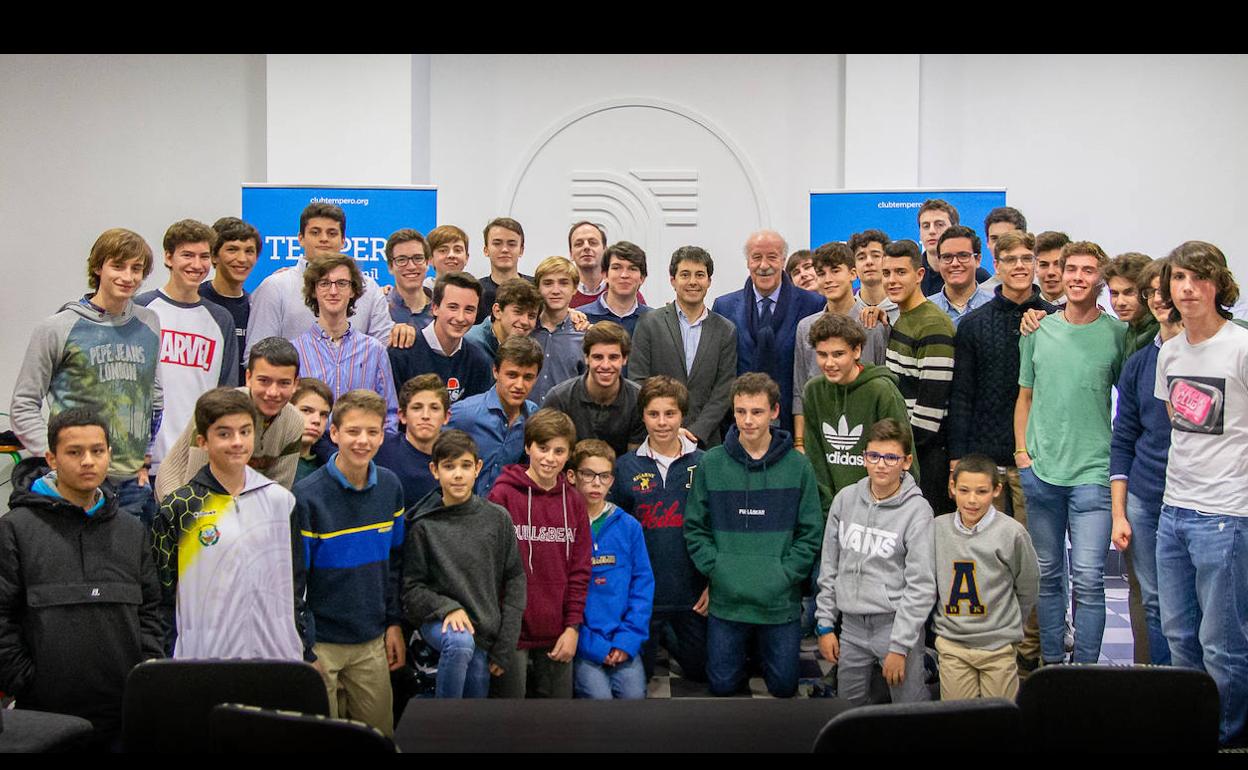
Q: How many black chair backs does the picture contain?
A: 4